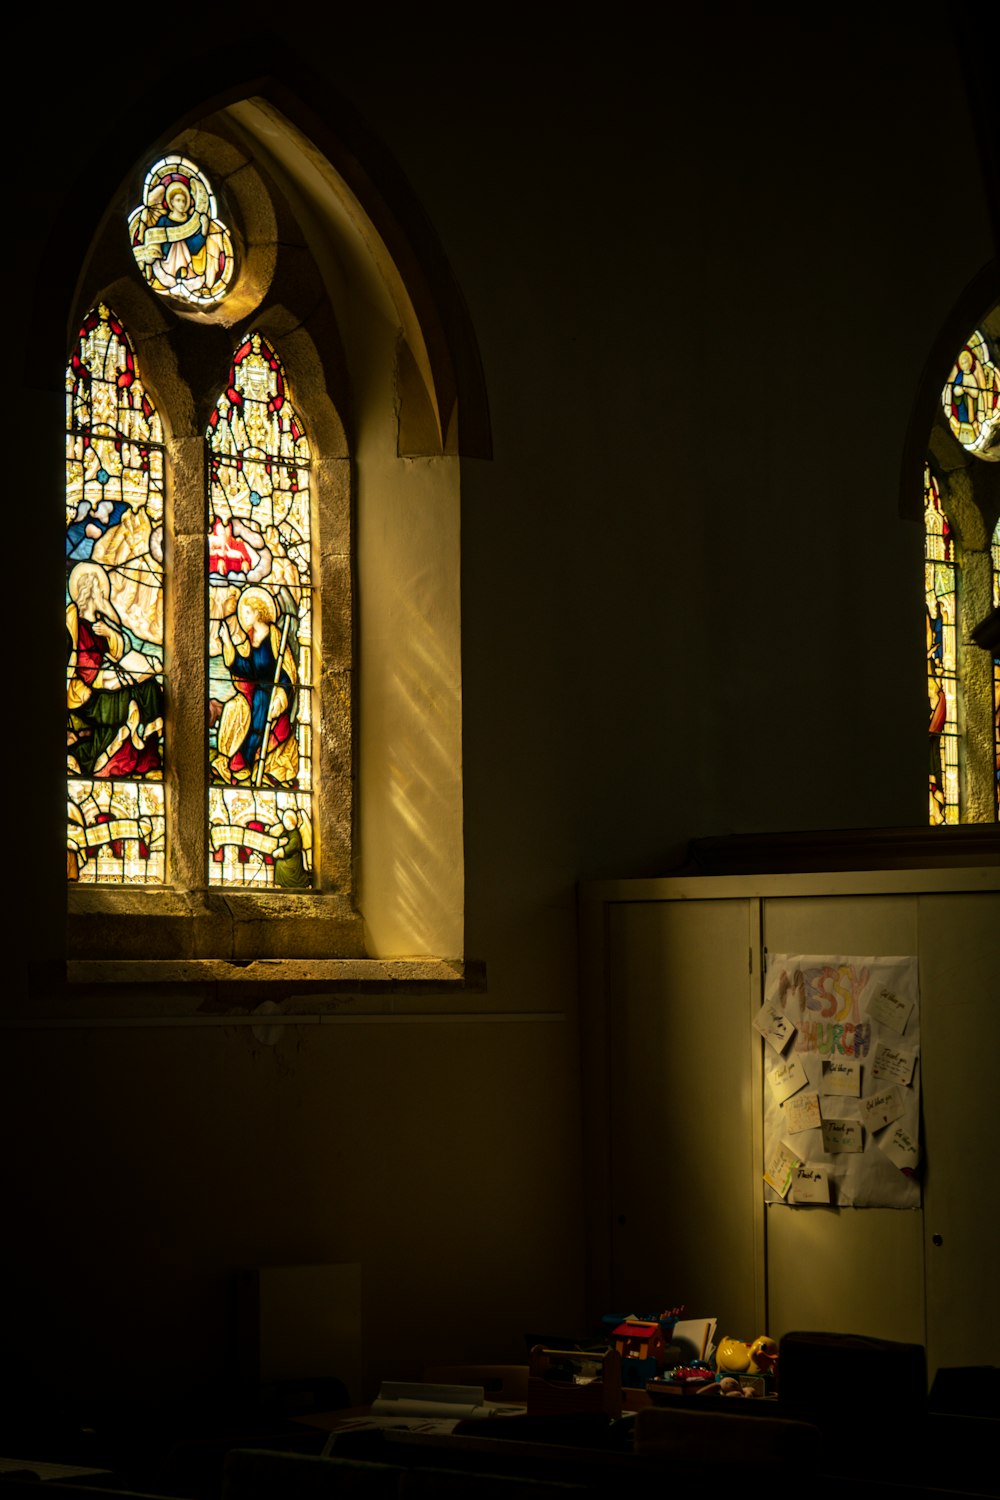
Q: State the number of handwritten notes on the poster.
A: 11